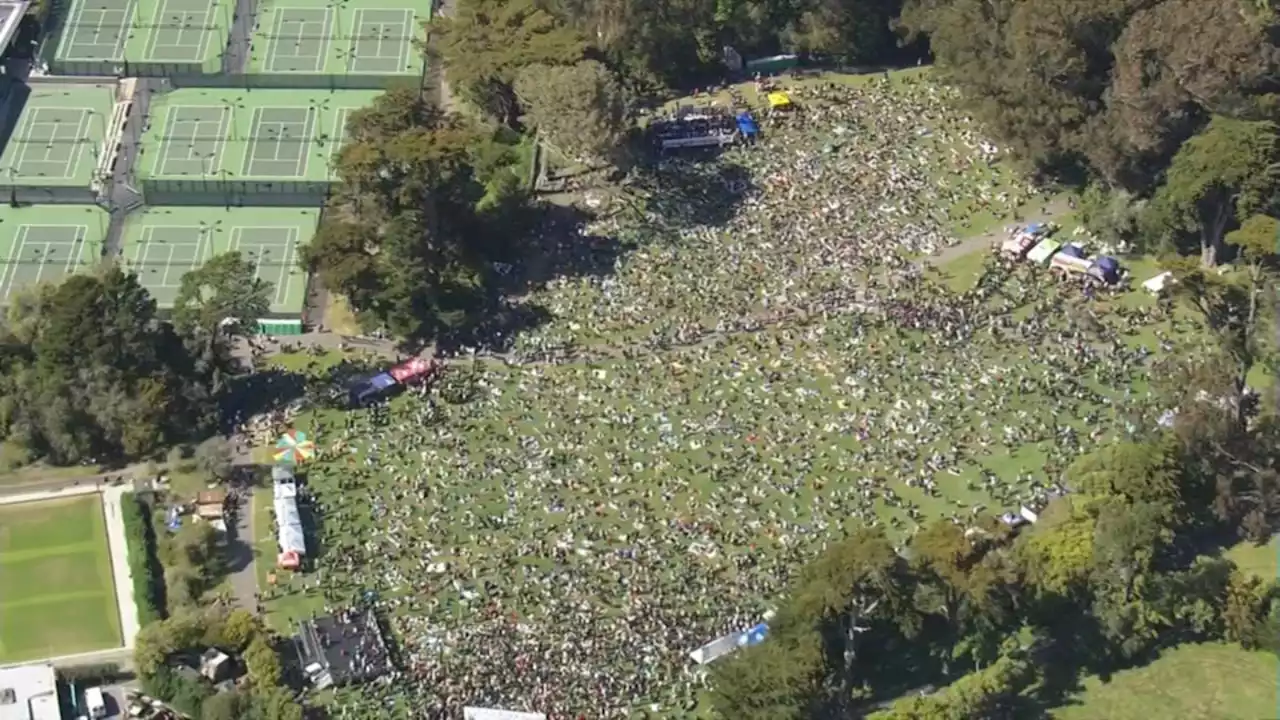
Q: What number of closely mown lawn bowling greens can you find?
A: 1